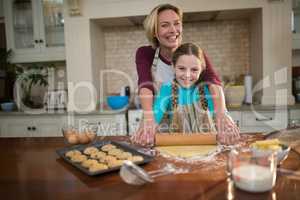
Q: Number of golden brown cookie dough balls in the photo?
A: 12